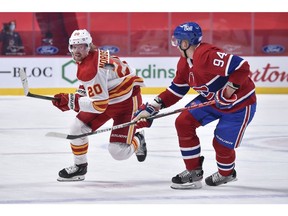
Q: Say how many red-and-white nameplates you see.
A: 1